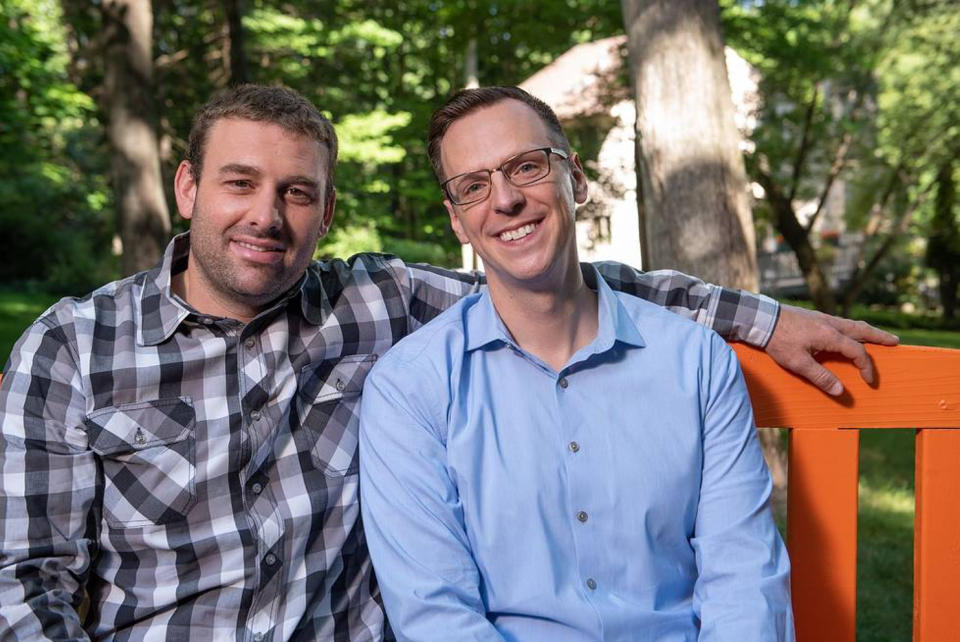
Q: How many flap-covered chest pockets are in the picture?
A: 2